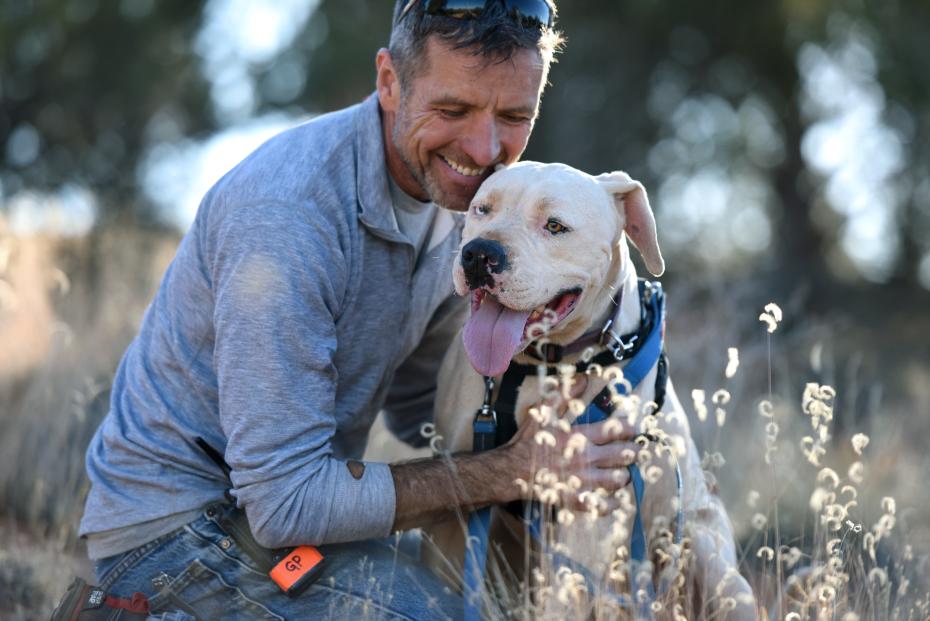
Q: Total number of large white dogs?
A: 1